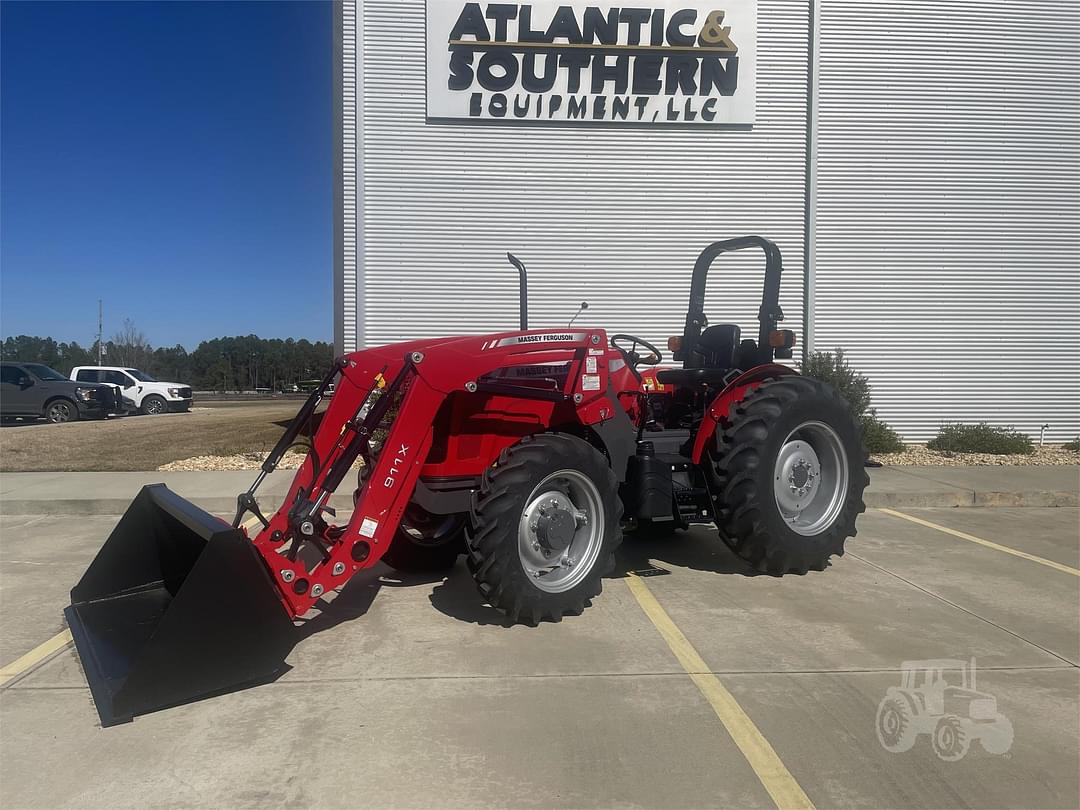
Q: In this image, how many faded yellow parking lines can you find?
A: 3